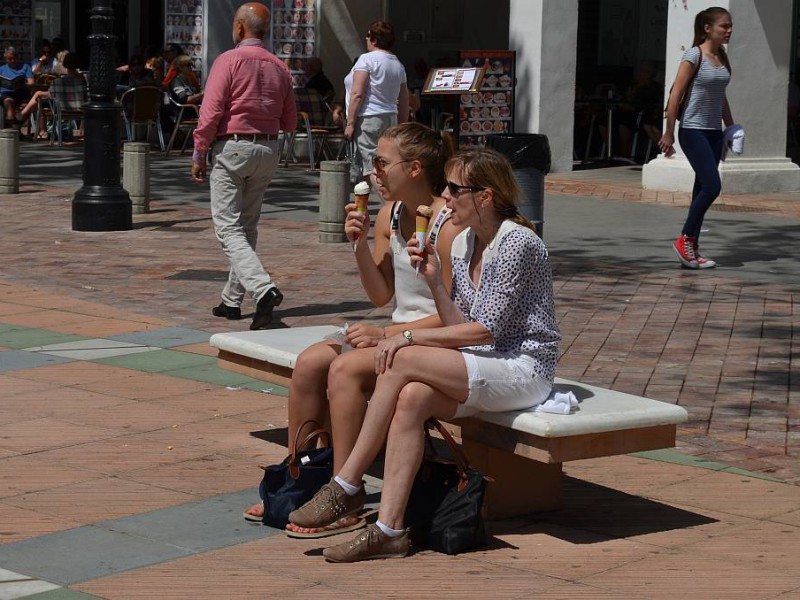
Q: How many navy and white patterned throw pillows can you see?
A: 0